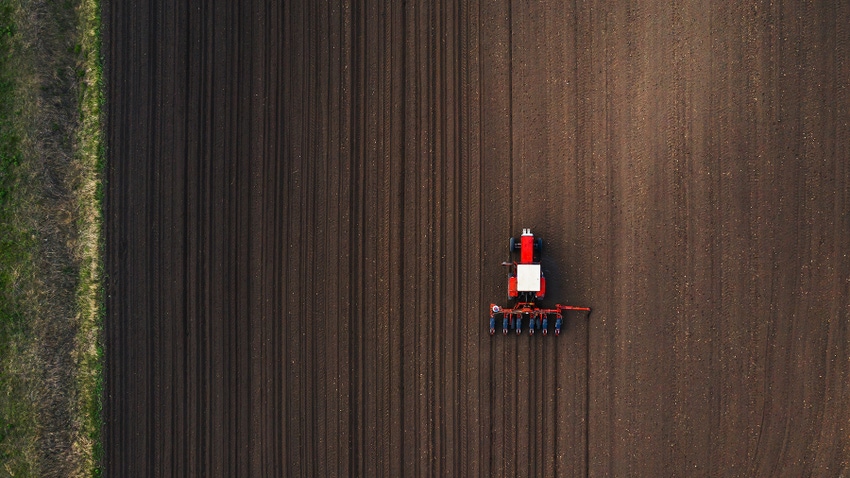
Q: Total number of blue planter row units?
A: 6